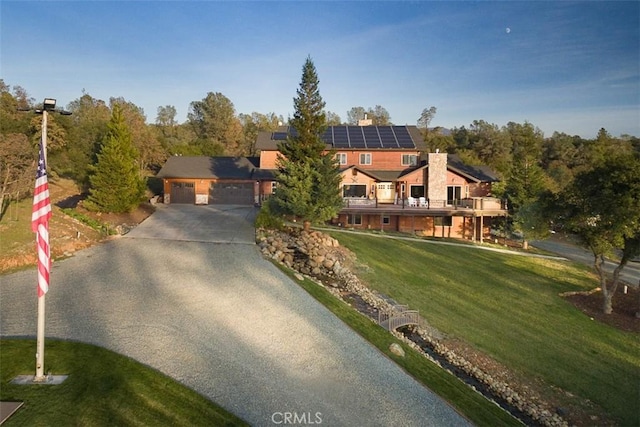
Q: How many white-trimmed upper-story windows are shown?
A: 3